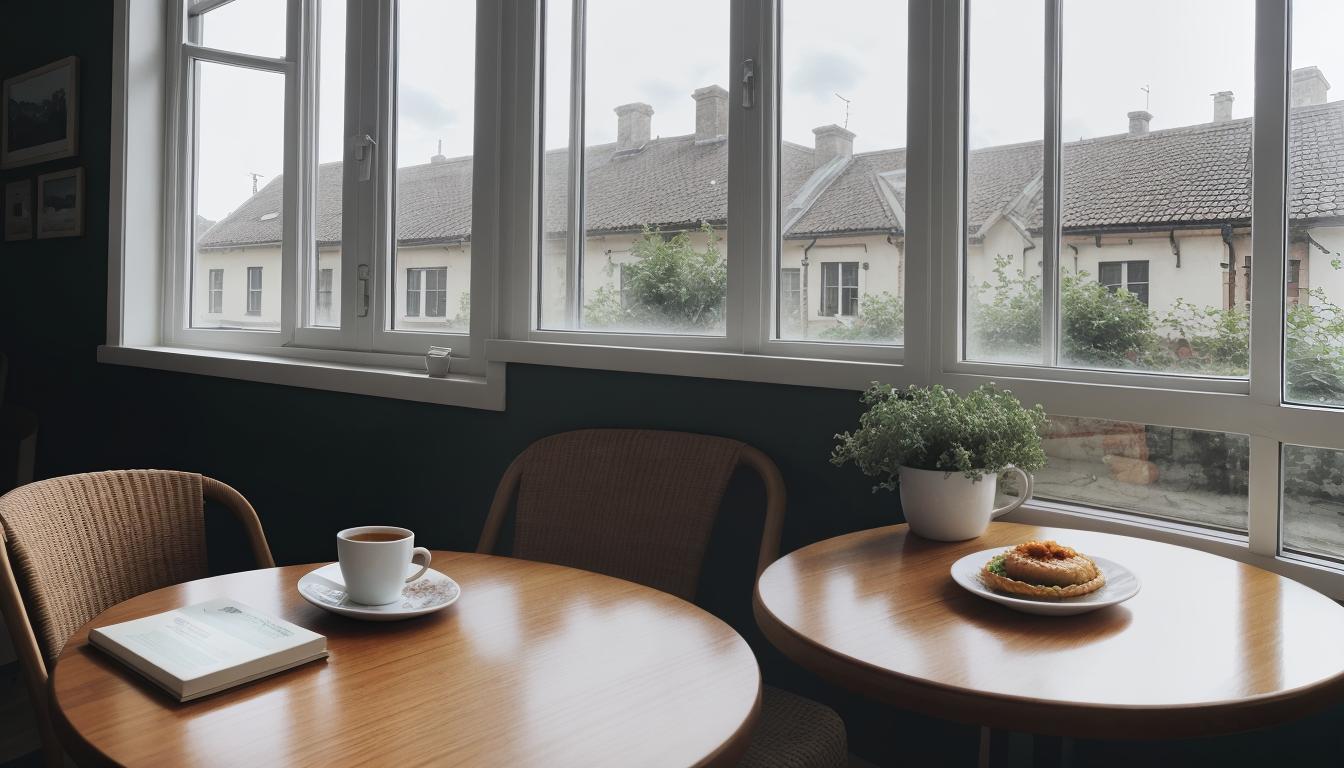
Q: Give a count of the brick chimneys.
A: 6